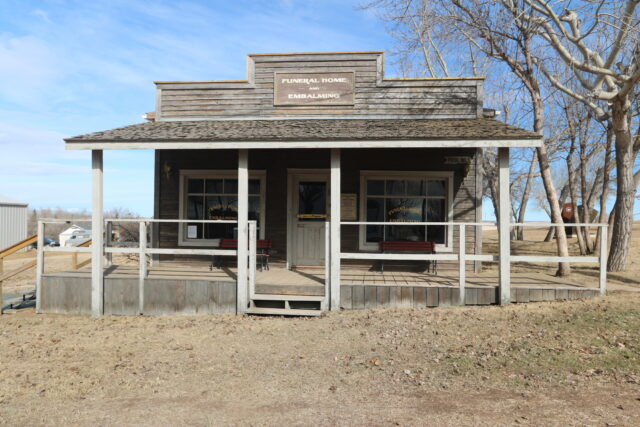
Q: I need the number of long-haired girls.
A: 0